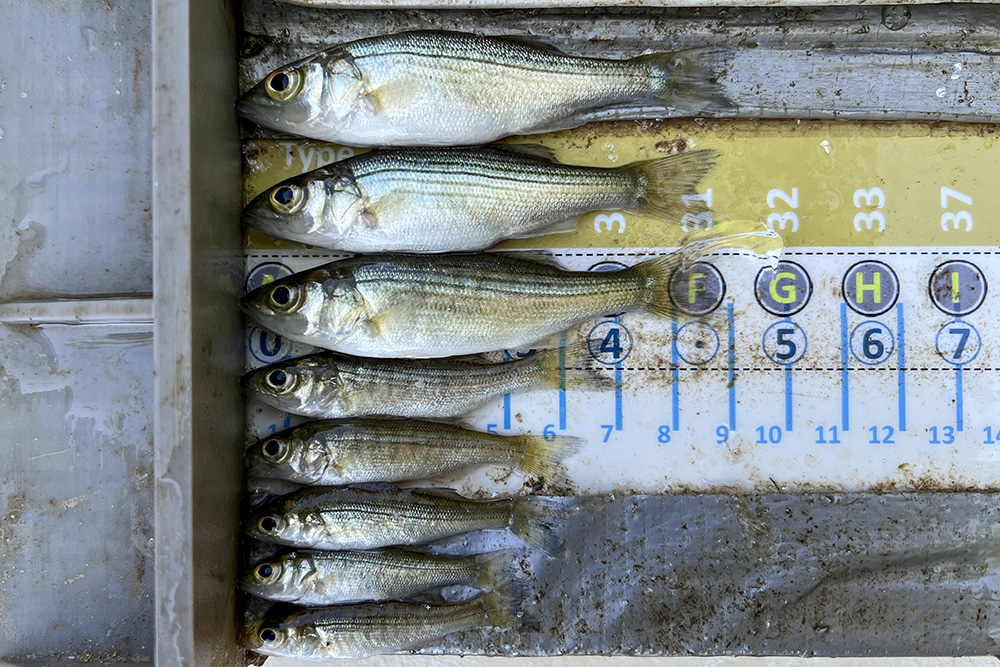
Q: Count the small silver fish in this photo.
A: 8